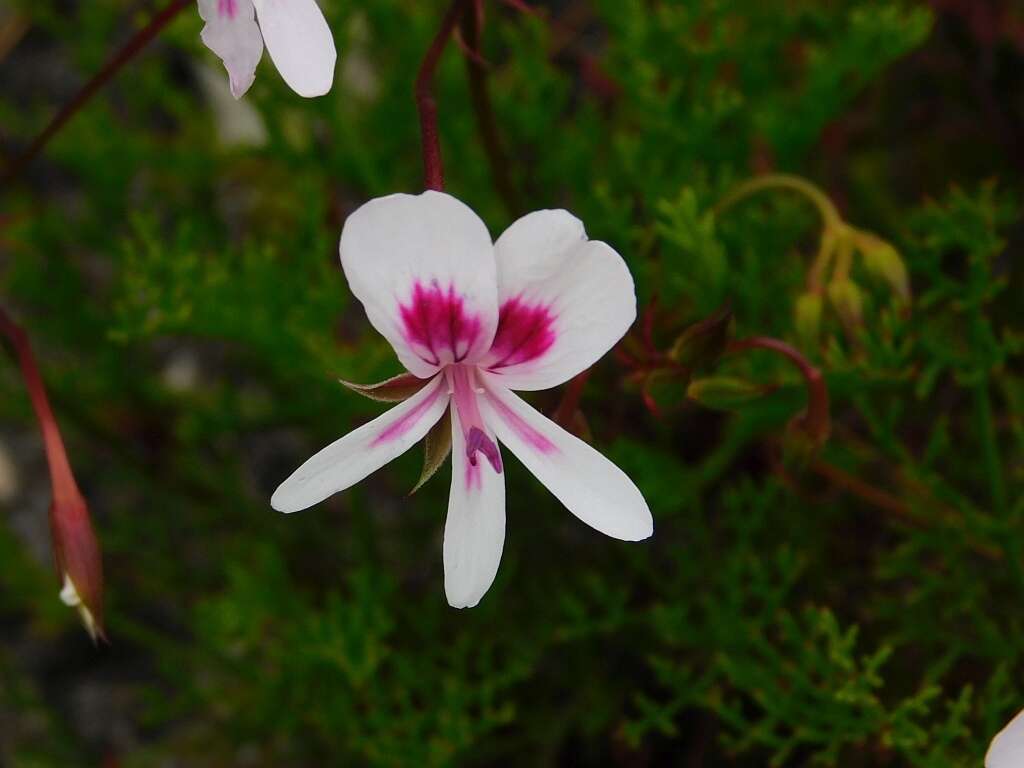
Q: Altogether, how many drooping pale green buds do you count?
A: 3